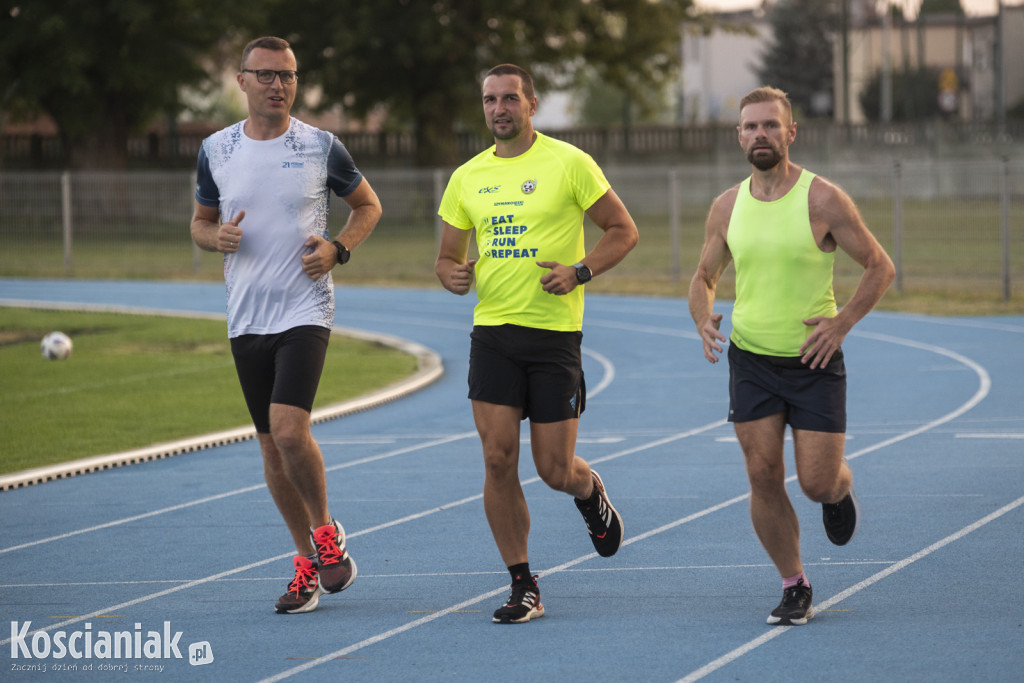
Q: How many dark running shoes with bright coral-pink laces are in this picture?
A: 2